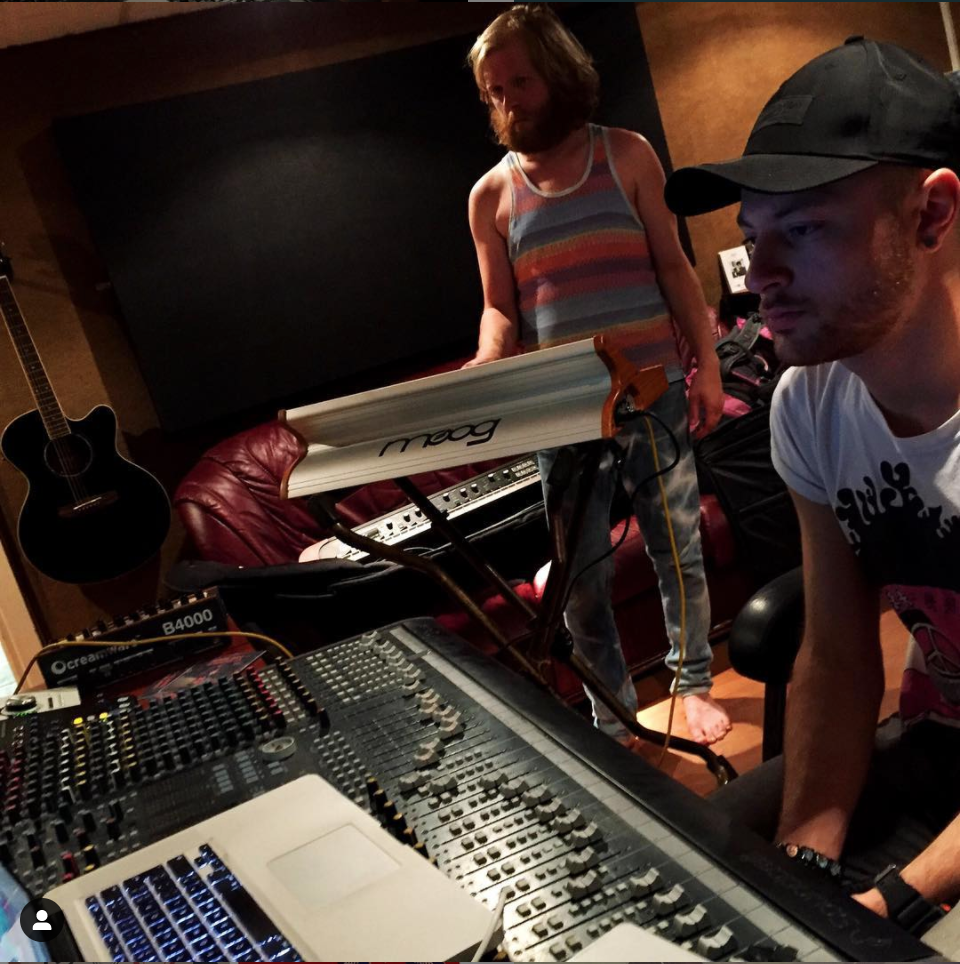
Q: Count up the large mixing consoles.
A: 1